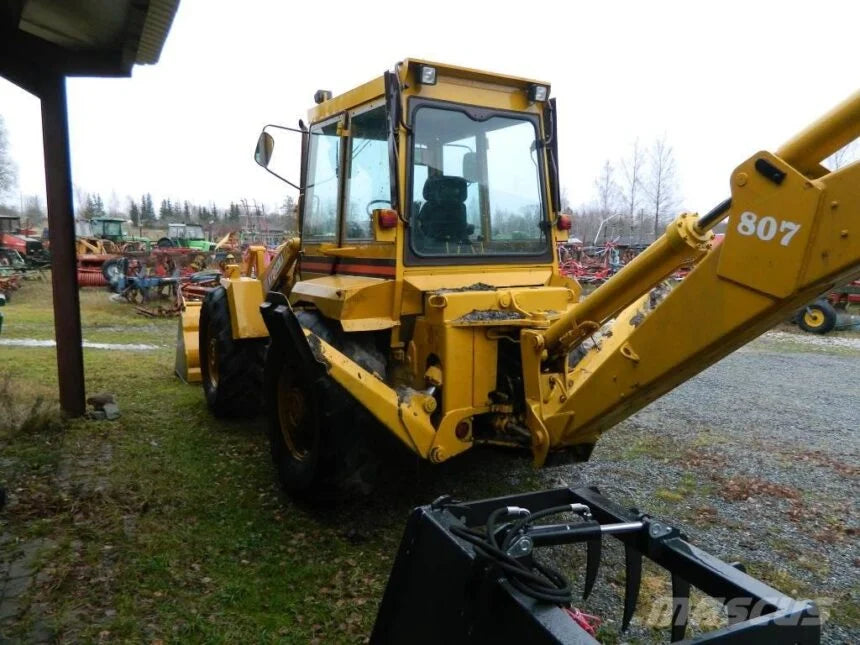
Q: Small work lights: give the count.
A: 2